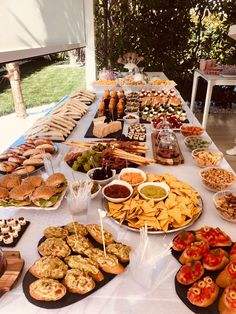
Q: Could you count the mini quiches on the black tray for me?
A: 11